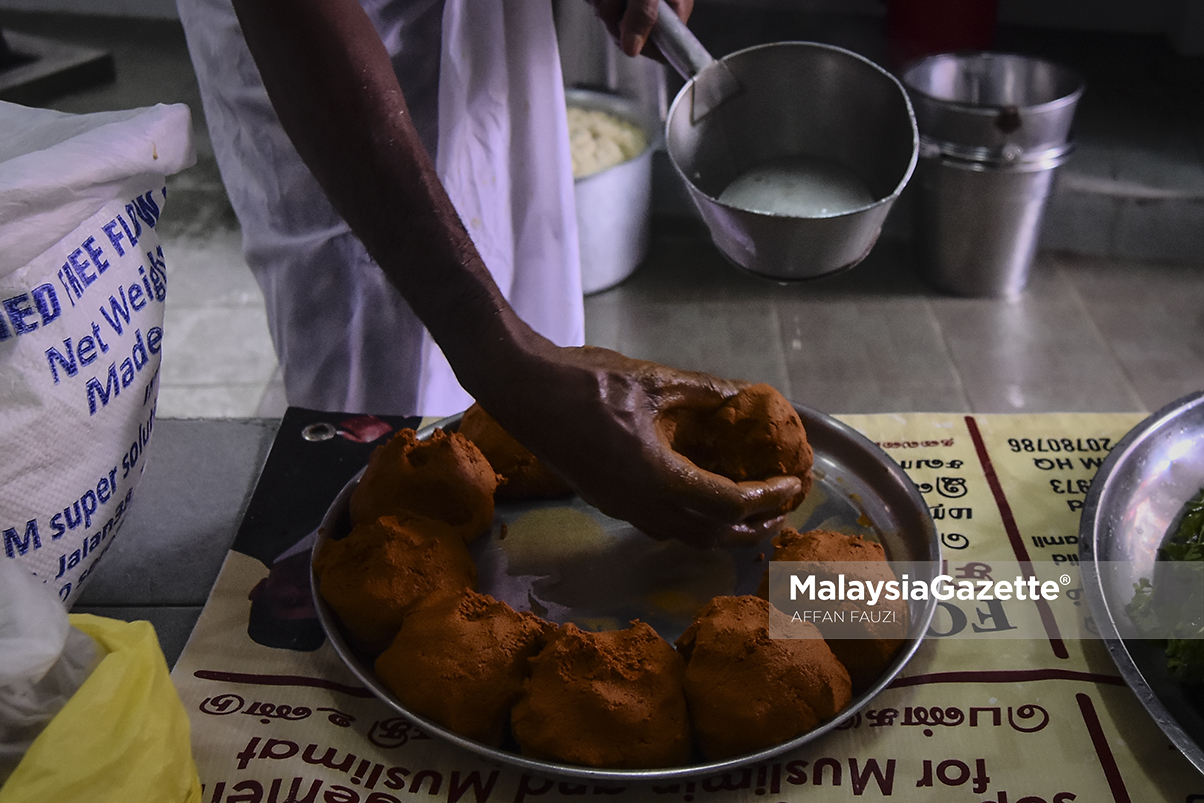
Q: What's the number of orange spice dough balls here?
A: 8